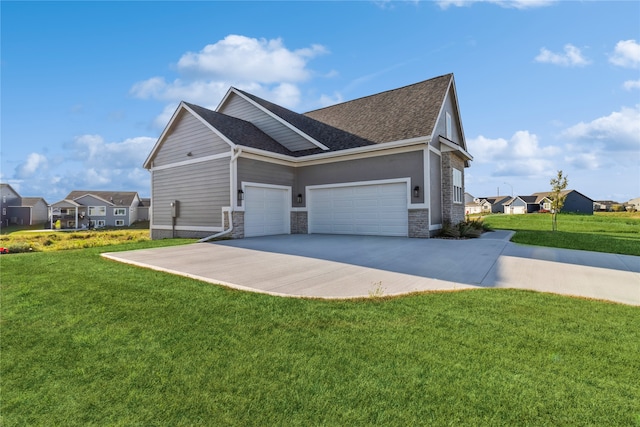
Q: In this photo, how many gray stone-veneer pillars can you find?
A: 3